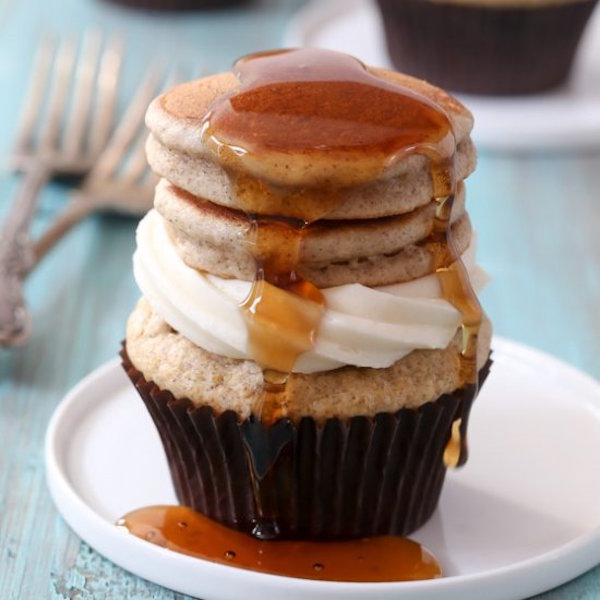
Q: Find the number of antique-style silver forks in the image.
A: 2